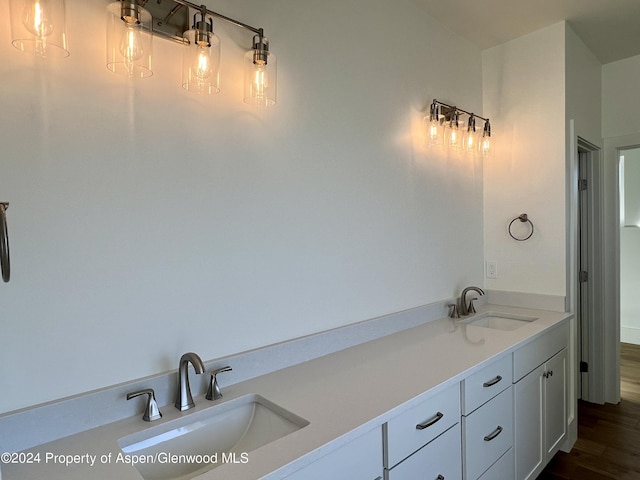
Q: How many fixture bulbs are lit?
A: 8